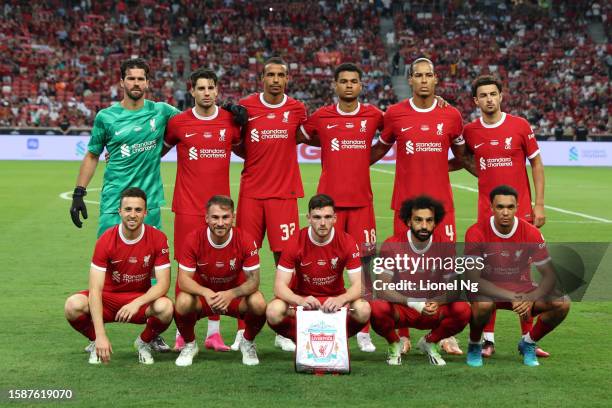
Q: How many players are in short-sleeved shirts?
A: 11